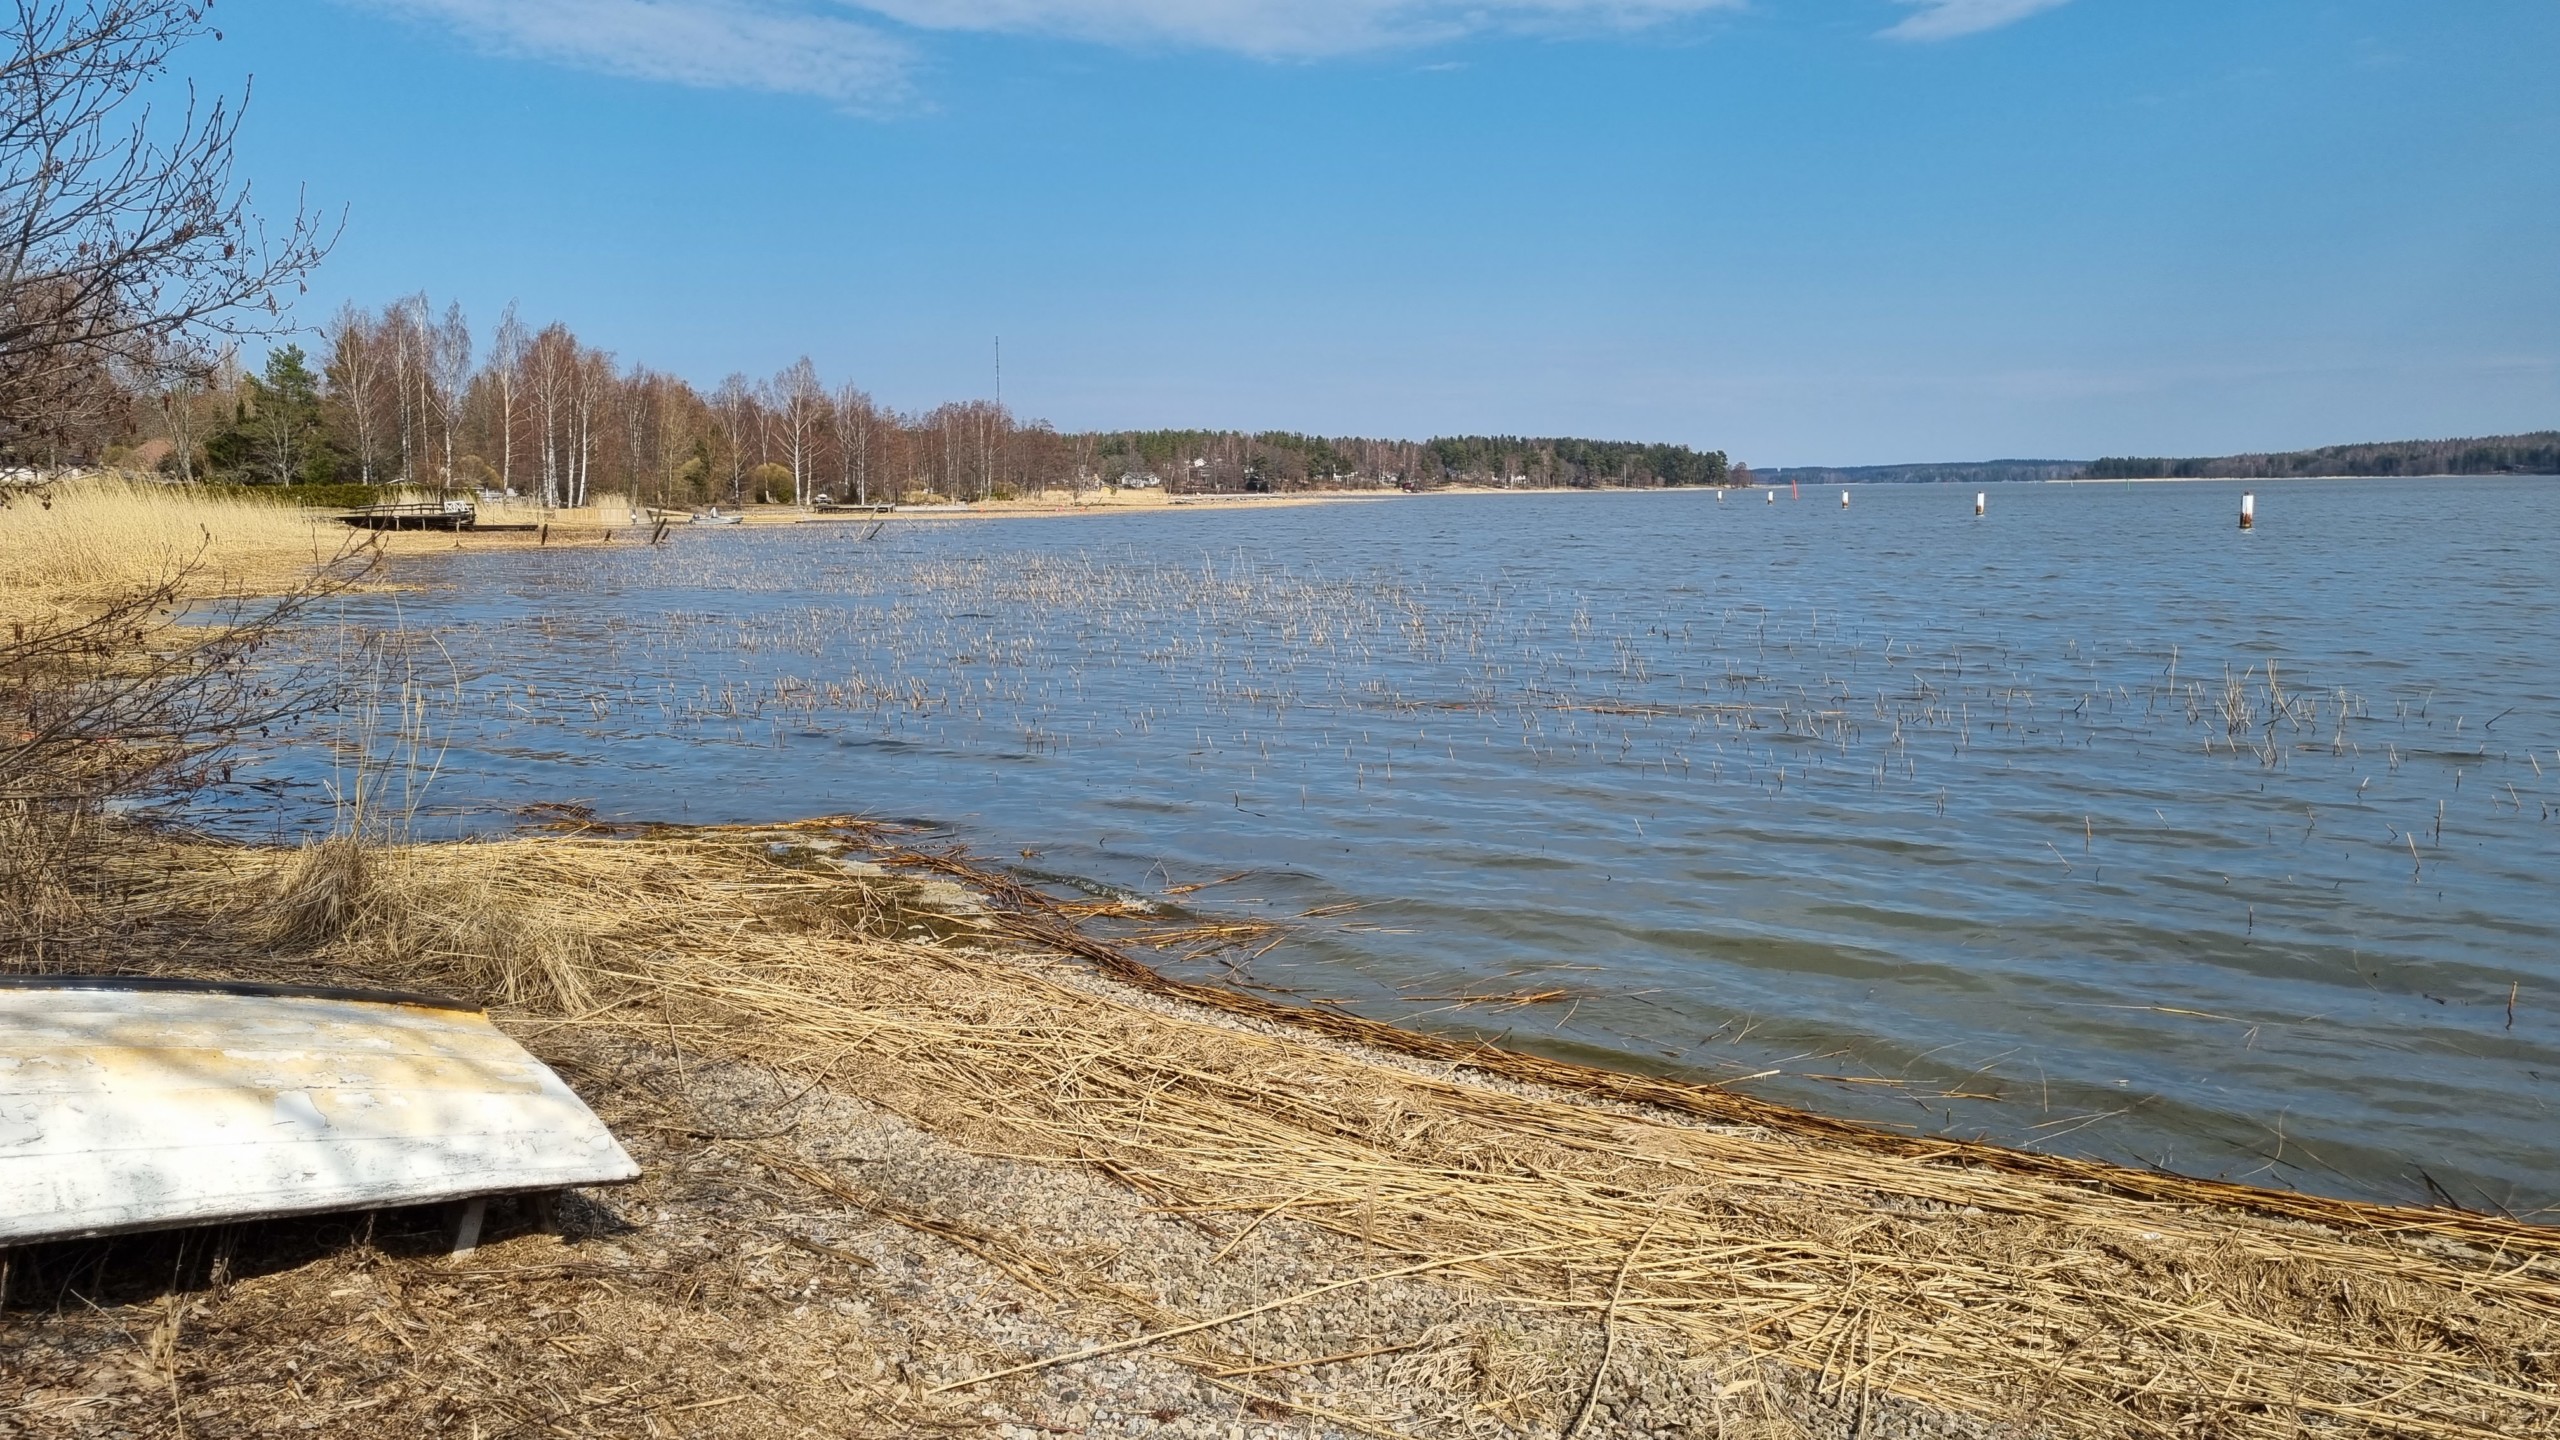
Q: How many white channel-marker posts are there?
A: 5